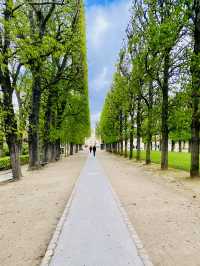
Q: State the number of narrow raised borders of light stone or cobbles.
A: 2